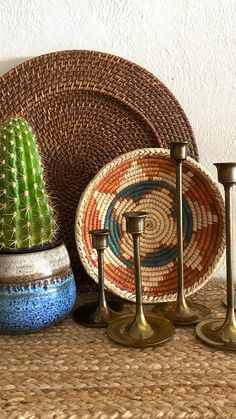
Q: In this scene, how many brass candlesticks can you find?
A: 4